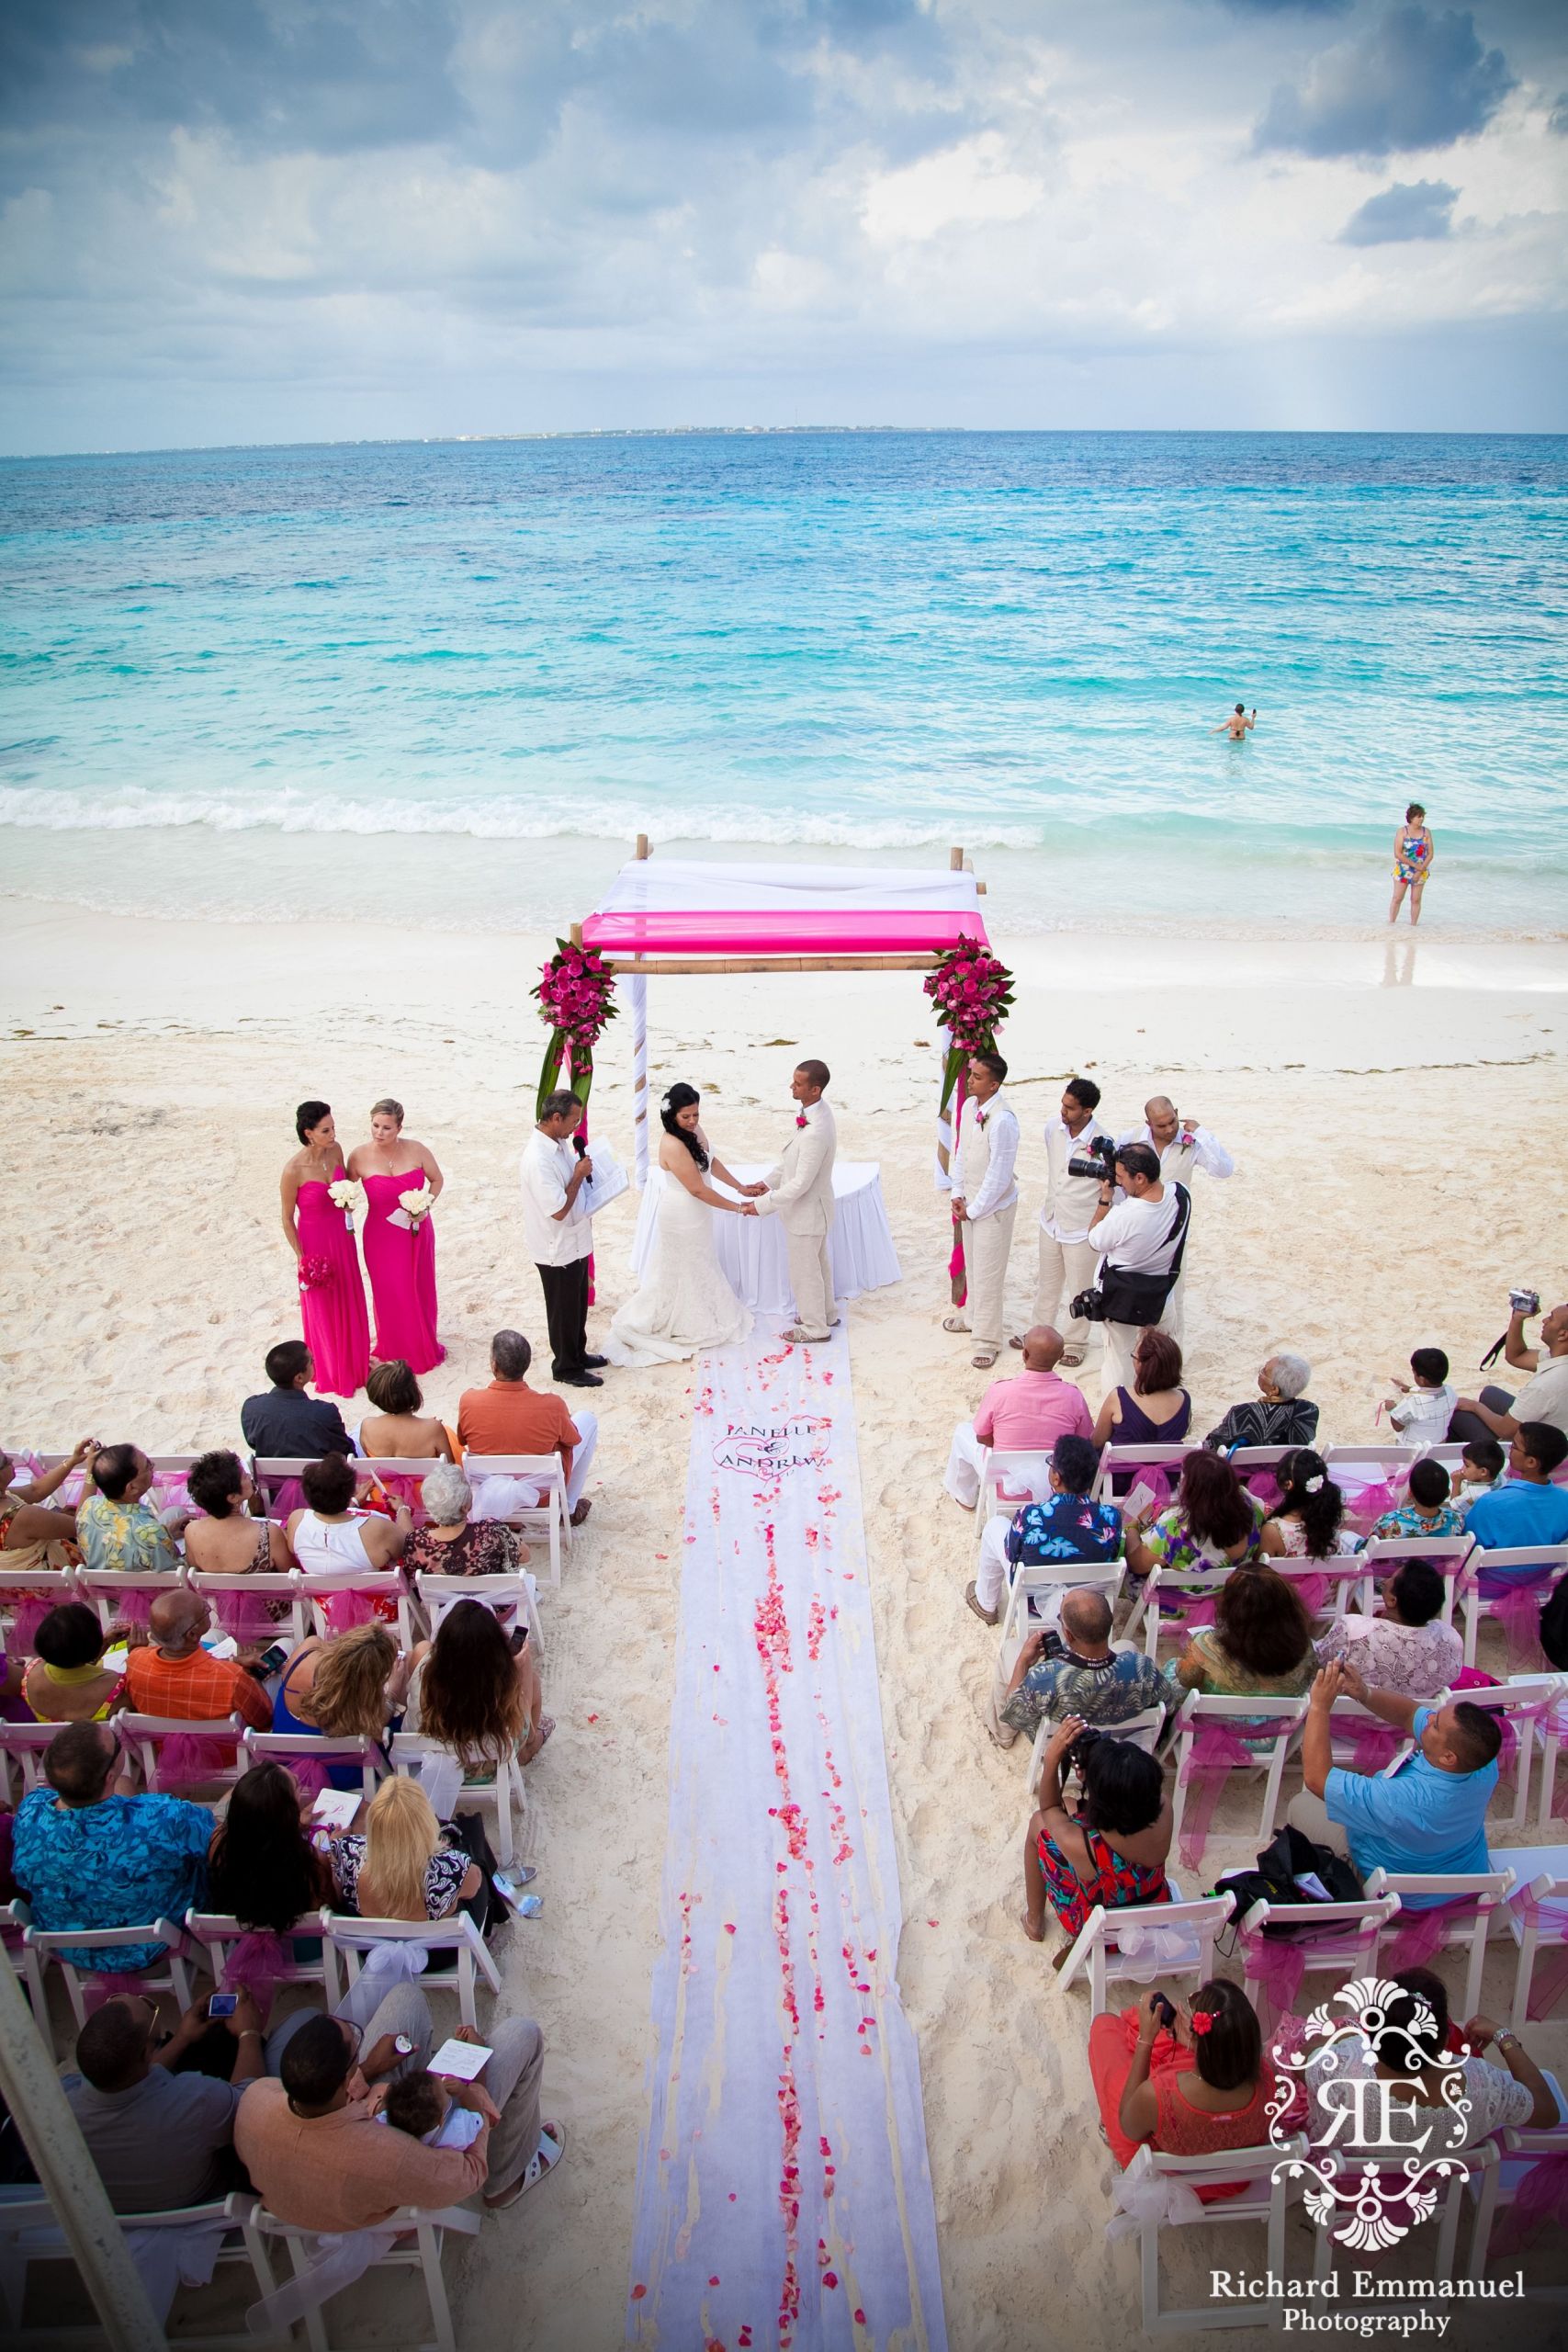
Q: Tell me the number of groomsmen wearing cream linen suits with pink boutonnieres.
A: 3